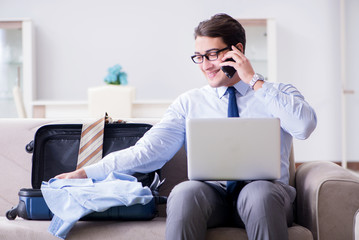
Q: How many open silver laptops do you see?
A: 1